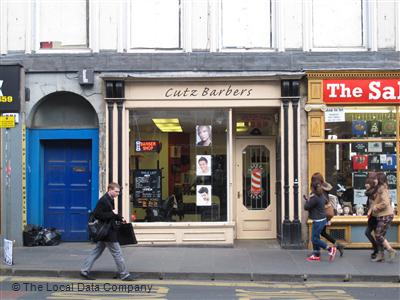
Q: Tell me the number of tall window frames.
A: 4